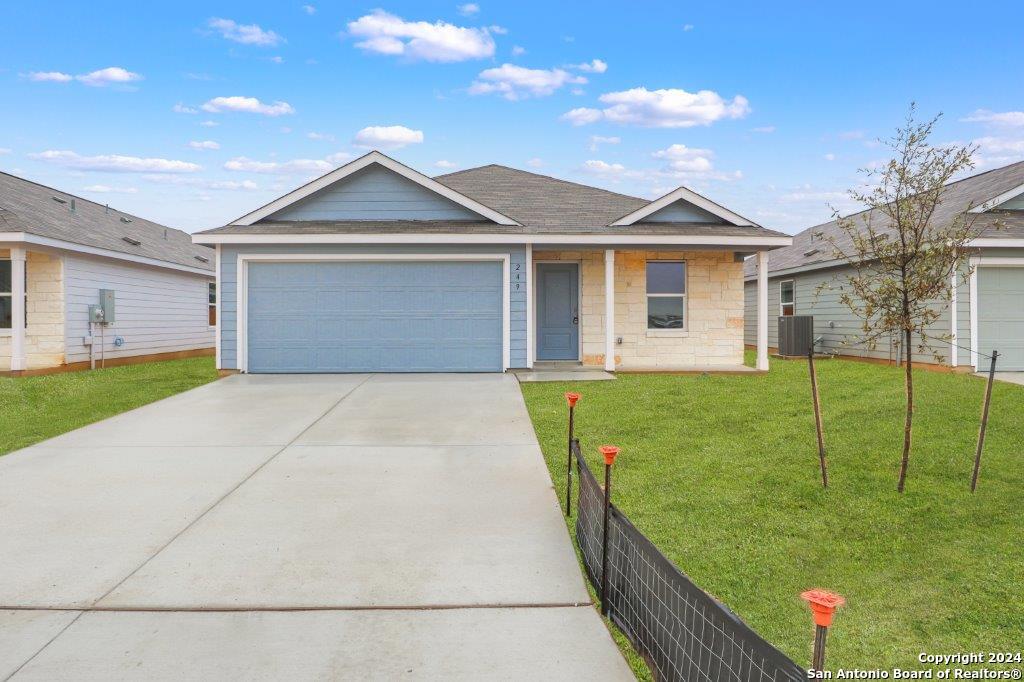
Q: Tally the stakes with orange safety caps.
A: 3